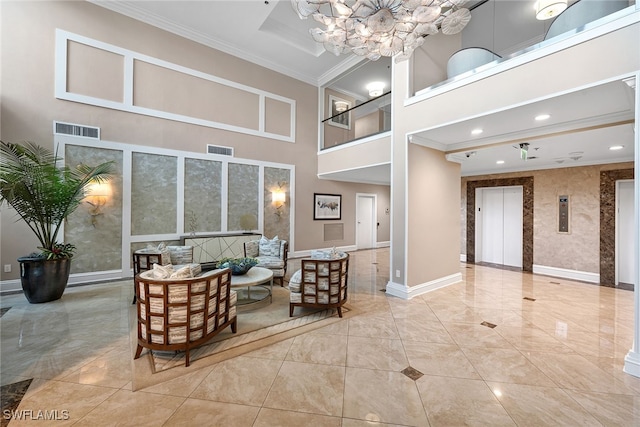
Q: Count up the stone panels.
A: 5